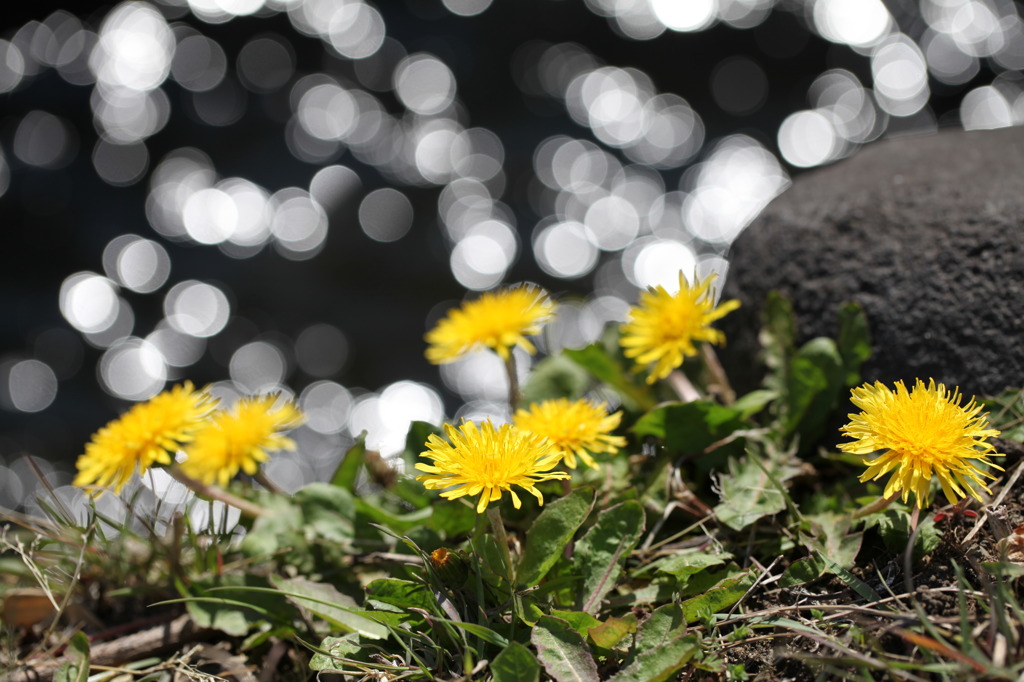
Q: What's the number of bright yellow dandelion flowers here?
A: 7